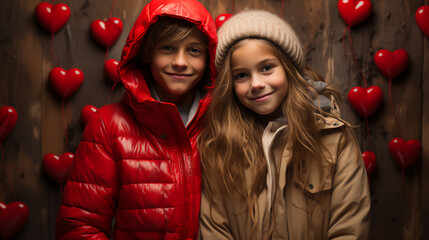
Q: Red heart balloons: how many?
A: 15